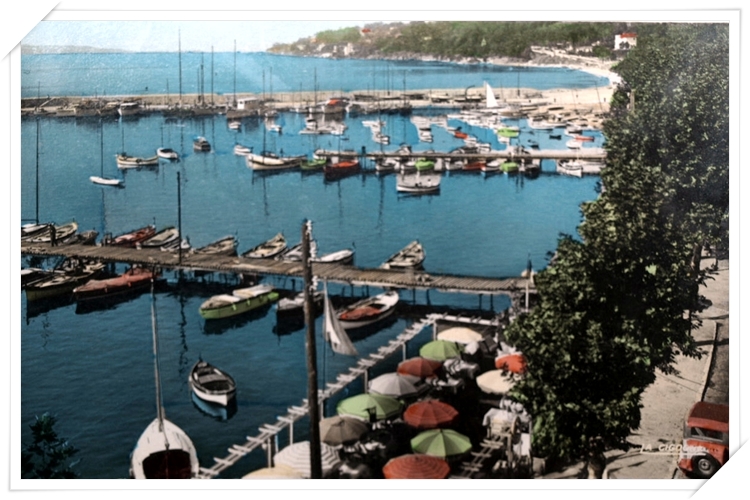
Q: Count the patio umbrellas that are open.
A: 13